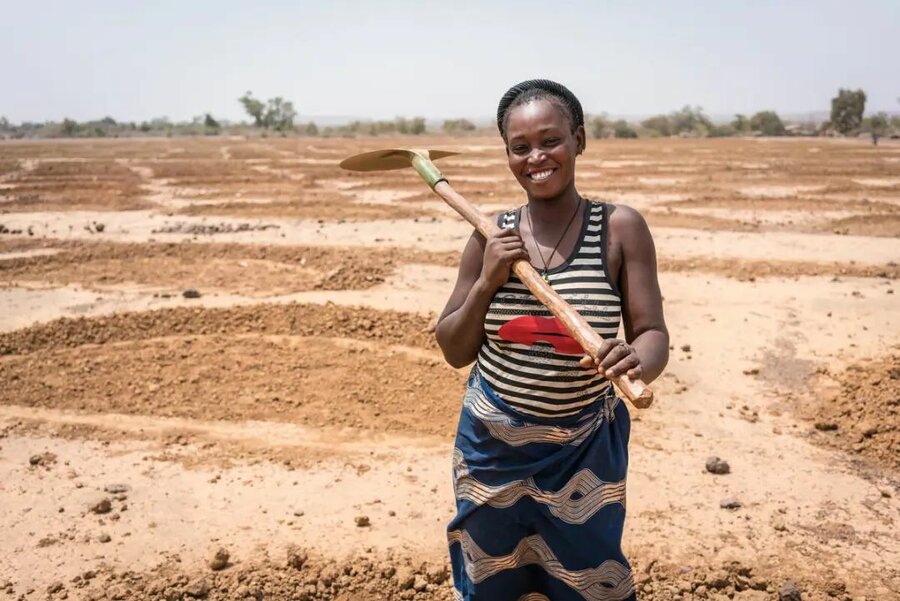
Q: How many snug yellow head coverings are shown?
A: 0